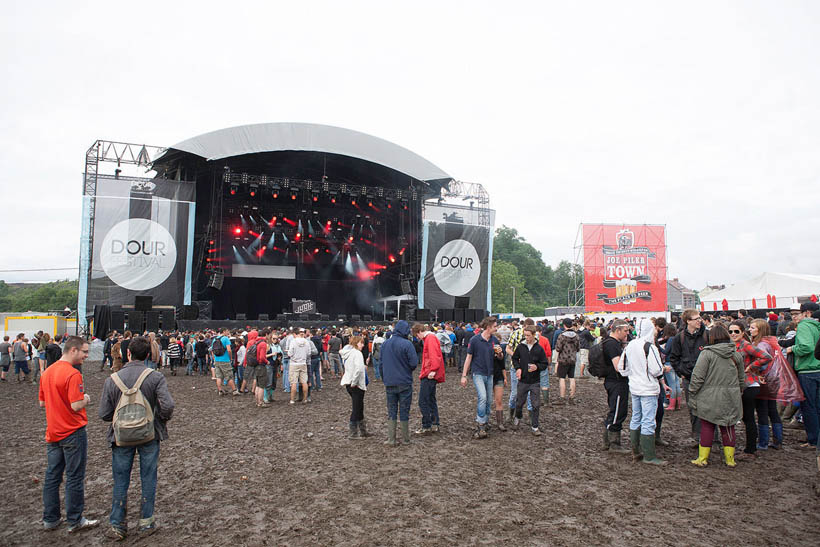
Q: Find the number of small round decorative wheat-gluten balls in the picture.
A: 0